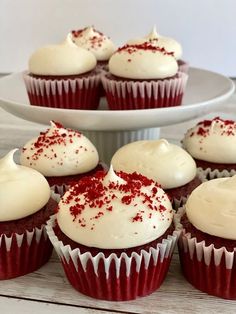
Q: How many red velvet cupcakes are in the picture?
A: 10